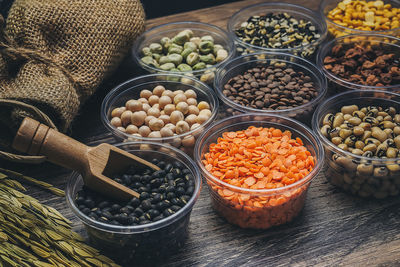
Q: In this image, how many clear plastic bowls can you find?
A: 9